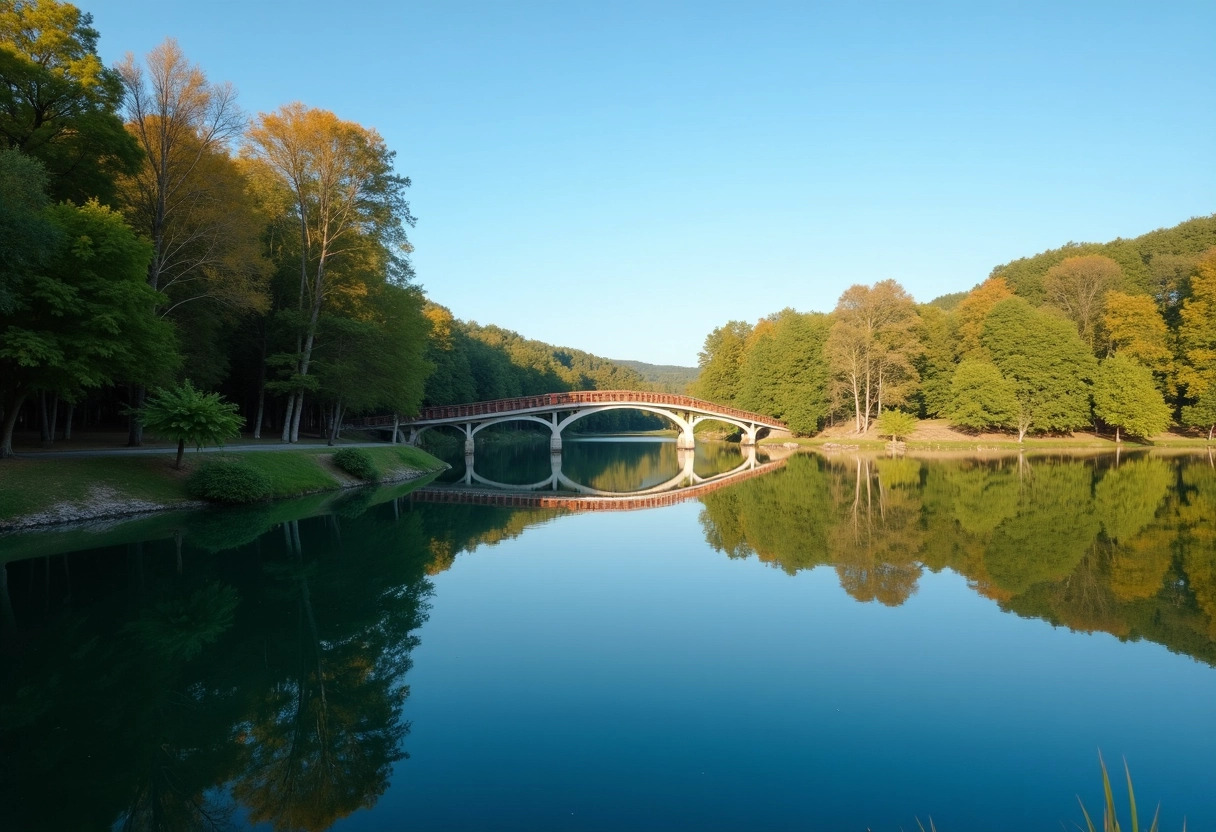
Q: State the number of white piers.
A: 4